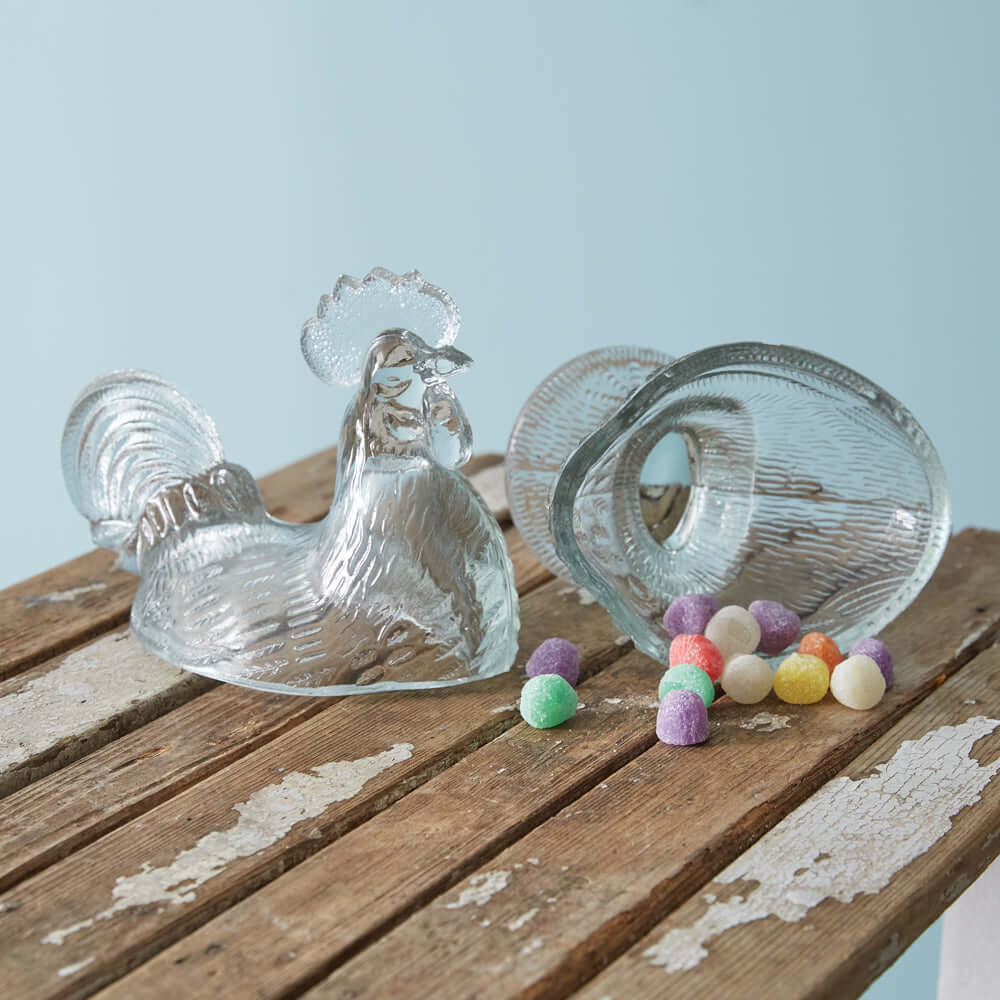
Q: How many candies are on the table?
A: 13